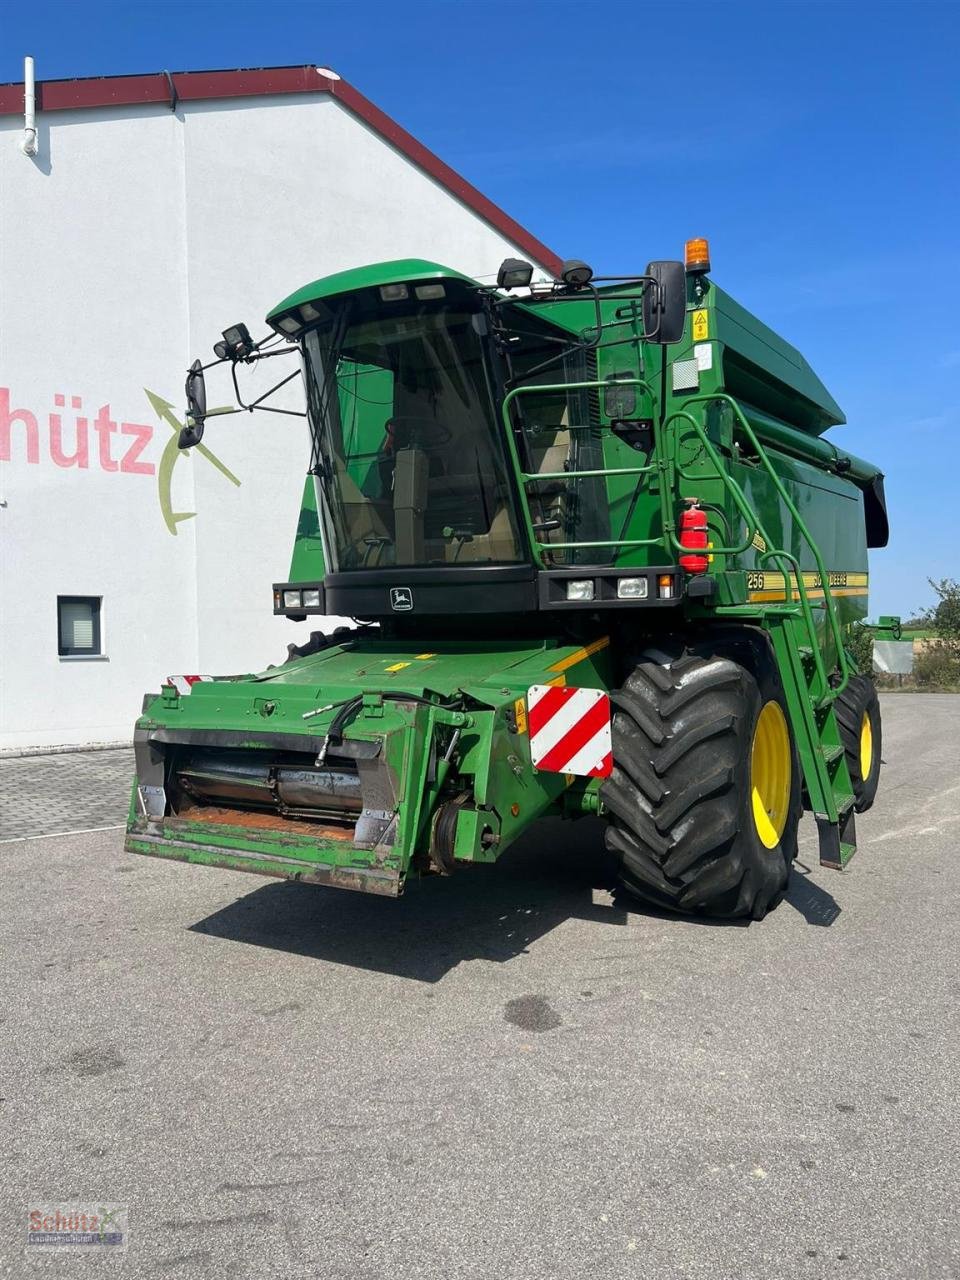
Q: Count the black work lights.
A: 4